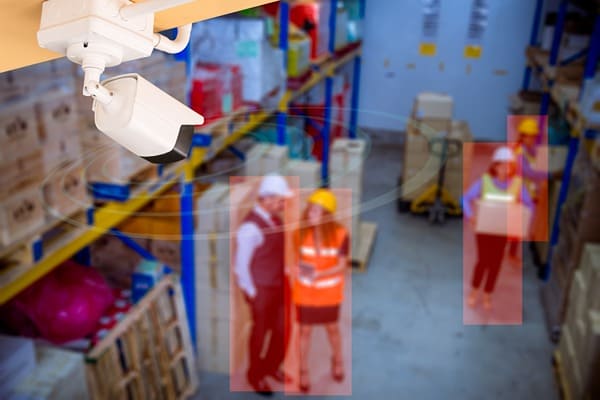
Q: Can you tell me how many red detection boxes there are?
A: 4